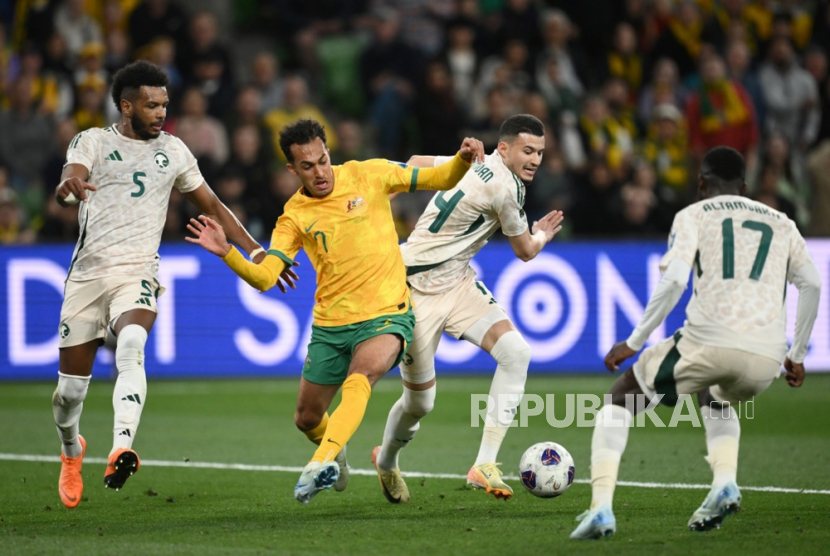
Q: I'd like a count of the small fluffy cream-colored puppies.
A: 0